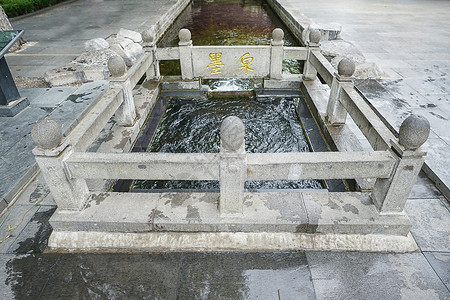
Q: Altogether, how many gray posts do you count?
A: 9